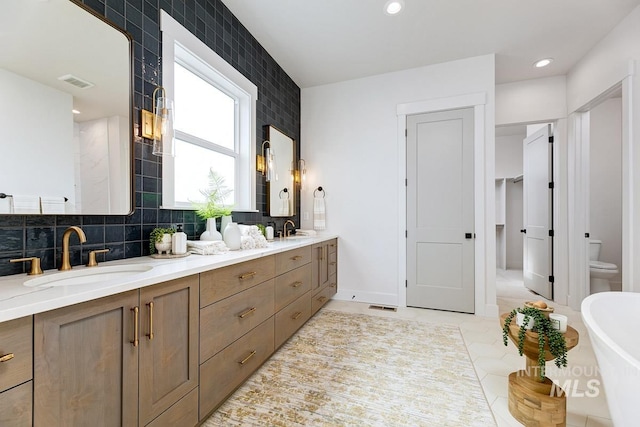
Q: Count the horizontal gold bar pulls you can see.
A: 11